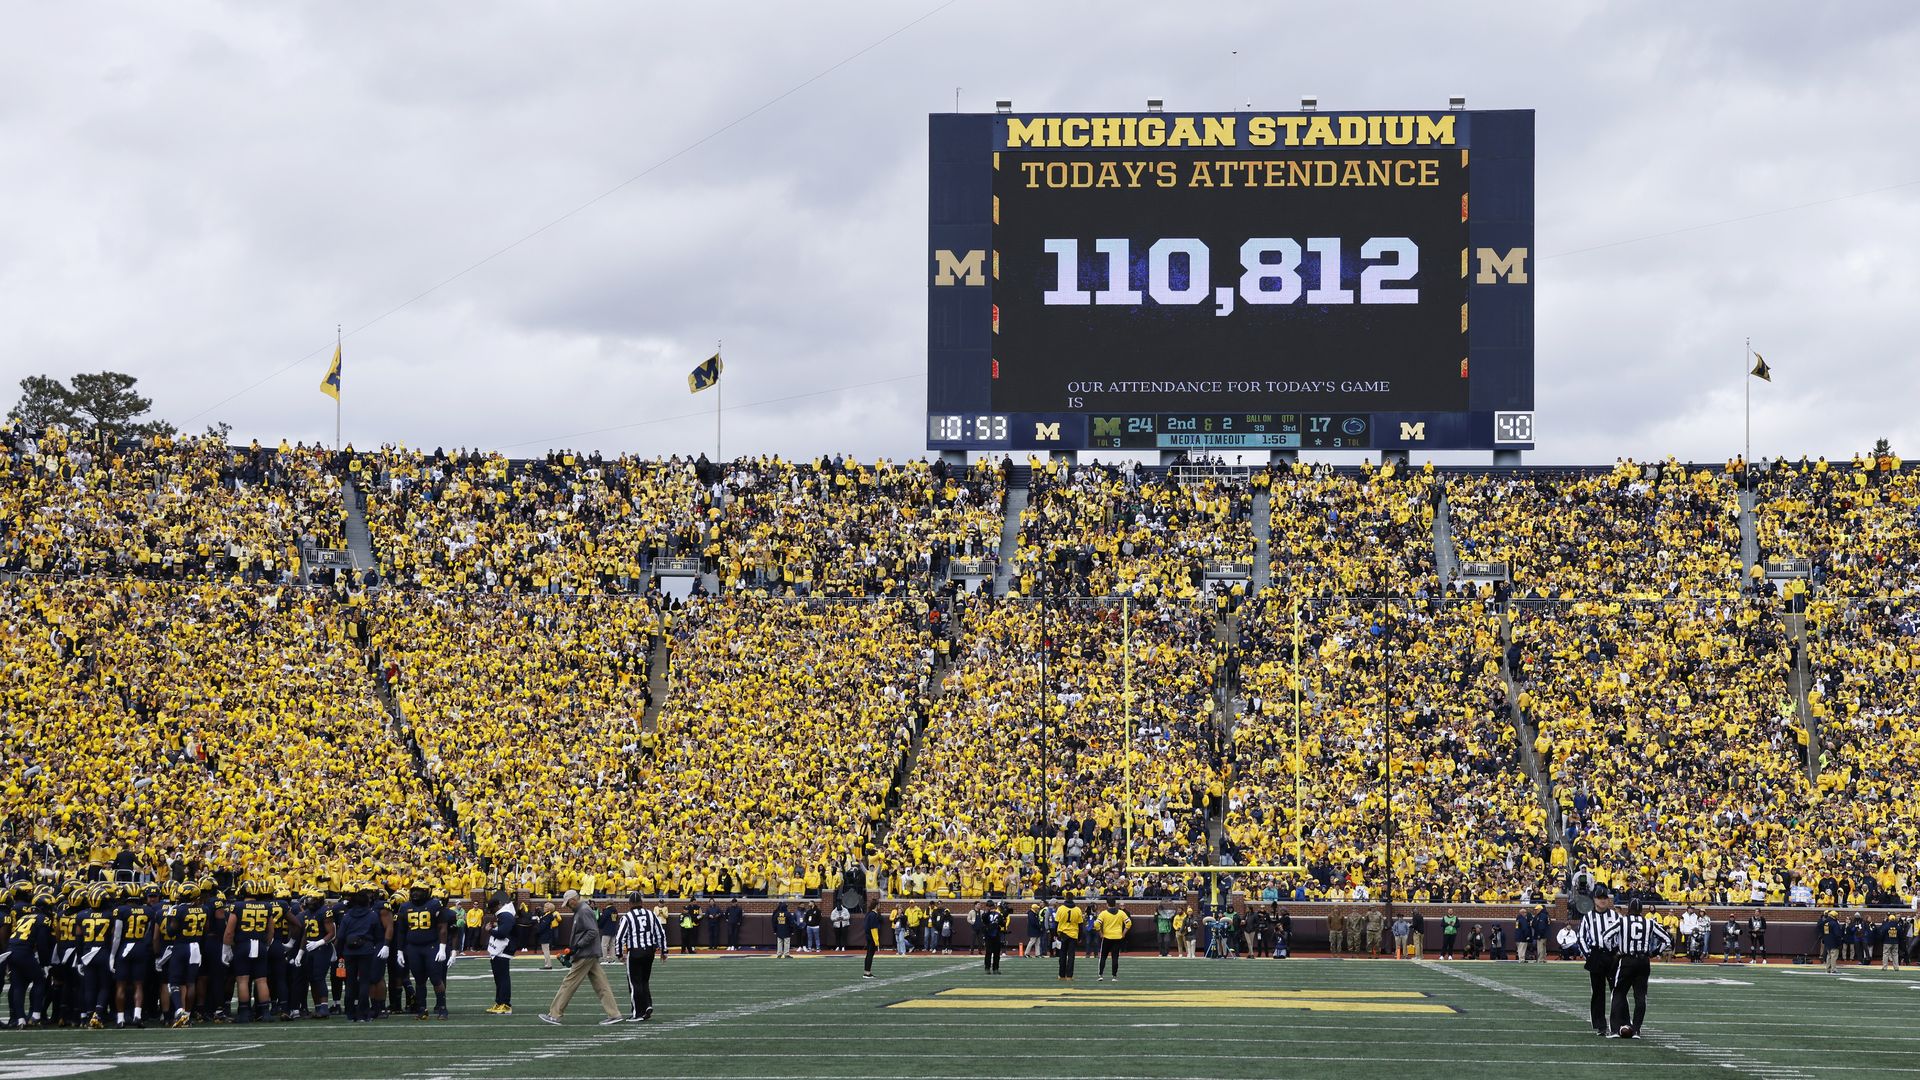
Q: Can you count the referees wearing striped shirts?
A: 3